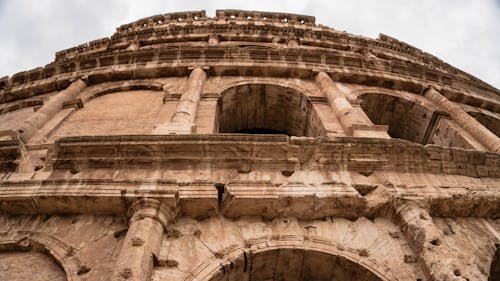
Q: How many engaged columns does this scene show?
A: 6